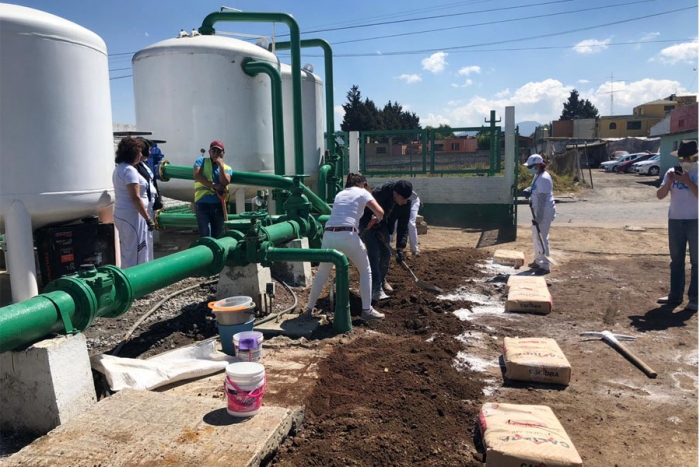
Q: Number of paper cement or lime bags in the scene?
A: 4